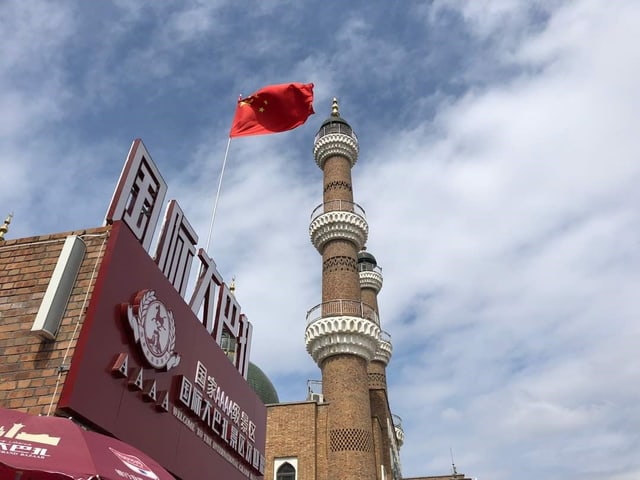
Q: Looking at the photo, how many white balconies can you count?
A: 6